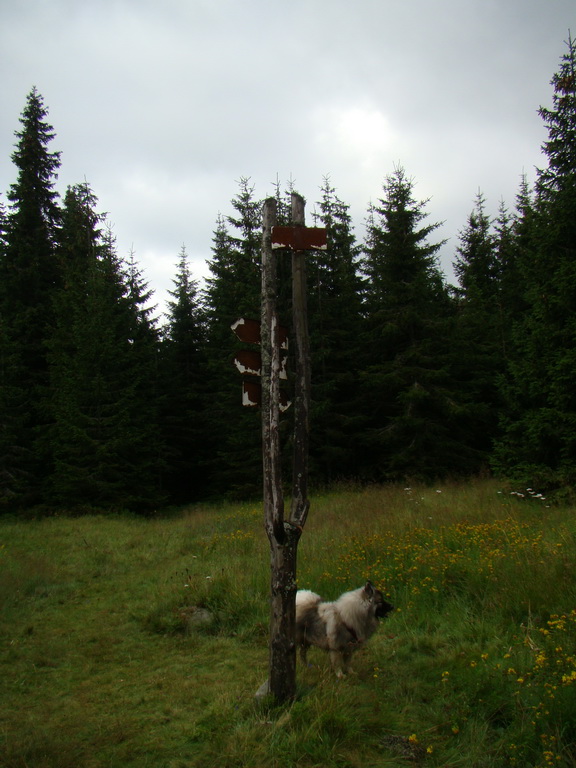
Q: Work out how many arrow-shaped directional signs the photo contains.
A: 3